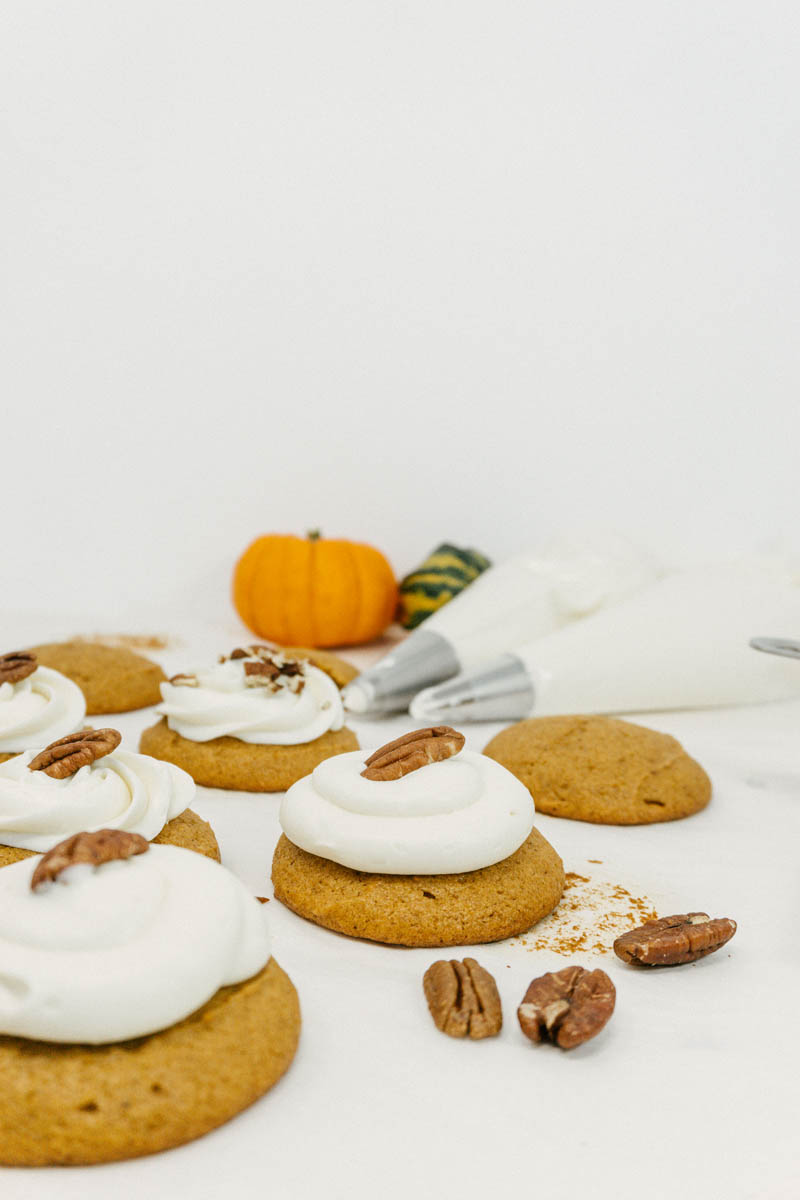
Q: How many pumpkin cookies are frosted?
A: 5